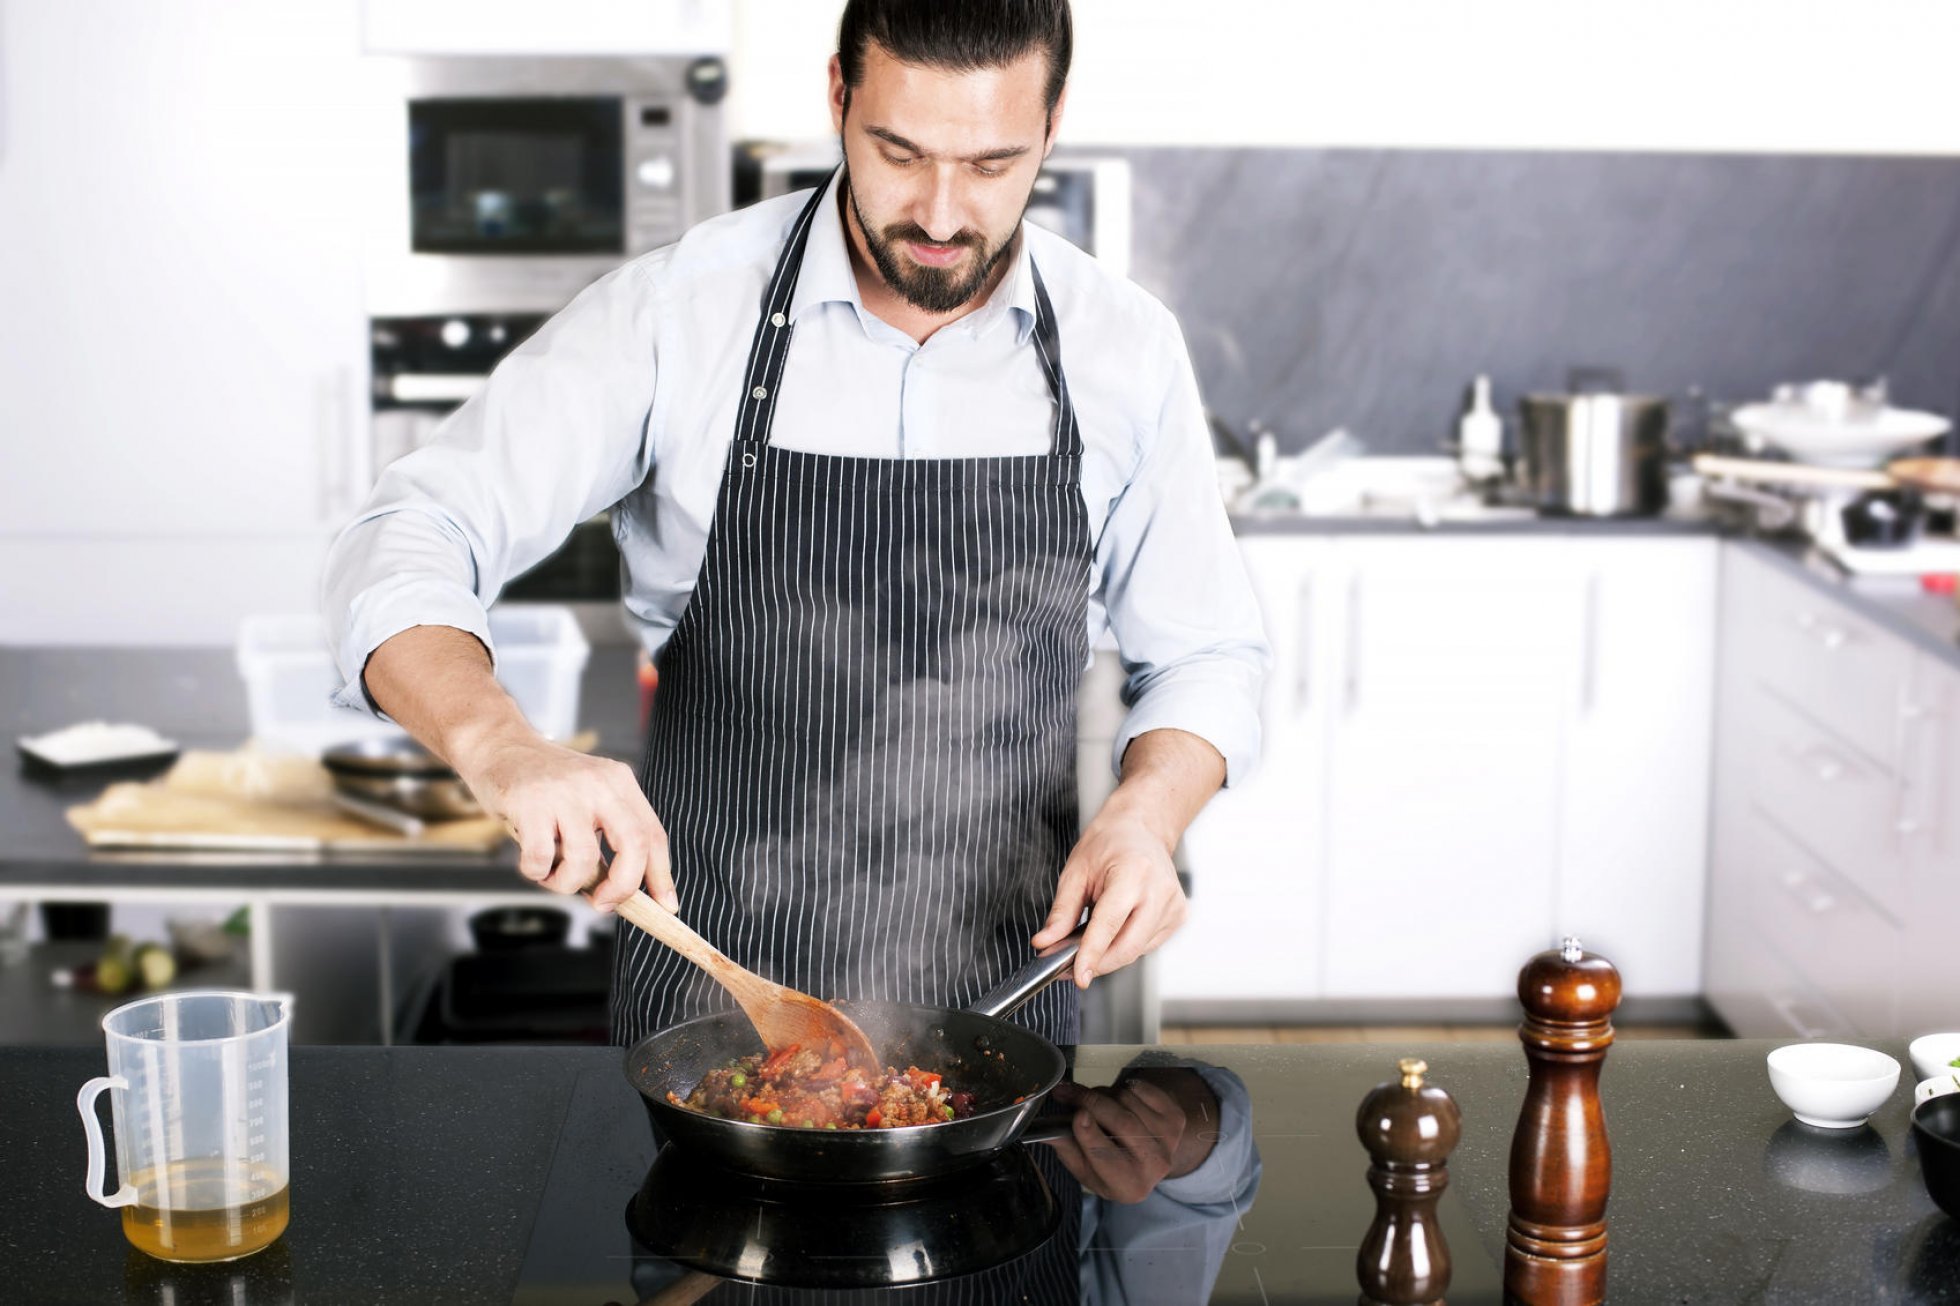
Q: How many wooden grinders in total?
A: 2